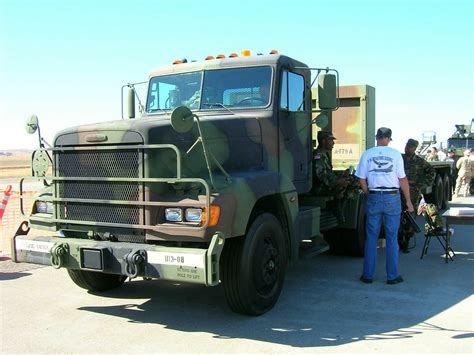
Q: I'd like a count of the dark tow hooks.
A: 2